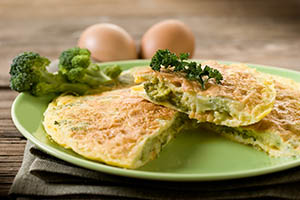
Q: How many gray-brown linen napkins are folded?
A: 1